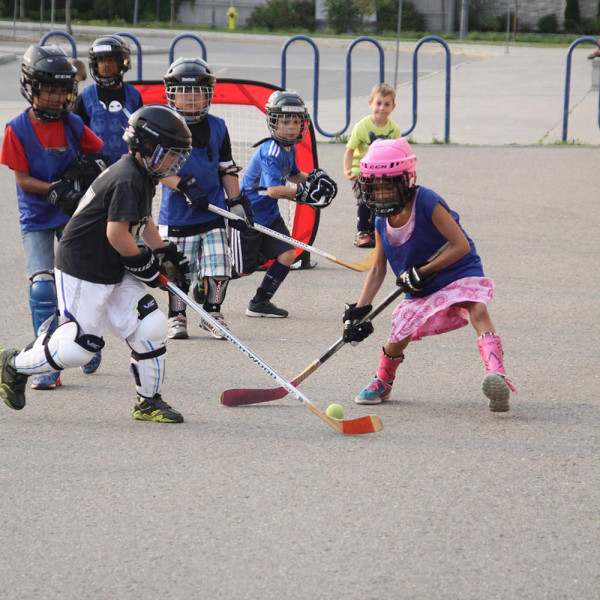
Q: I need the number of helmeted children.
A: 6